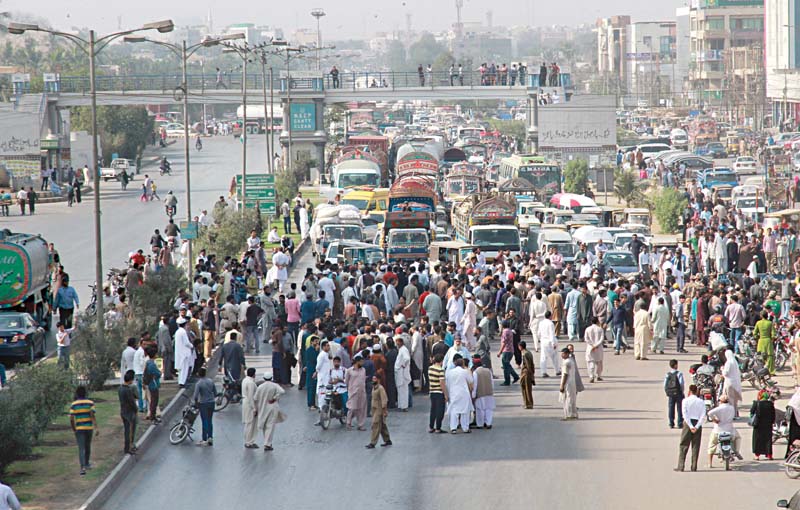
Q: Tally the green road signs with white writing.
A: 3